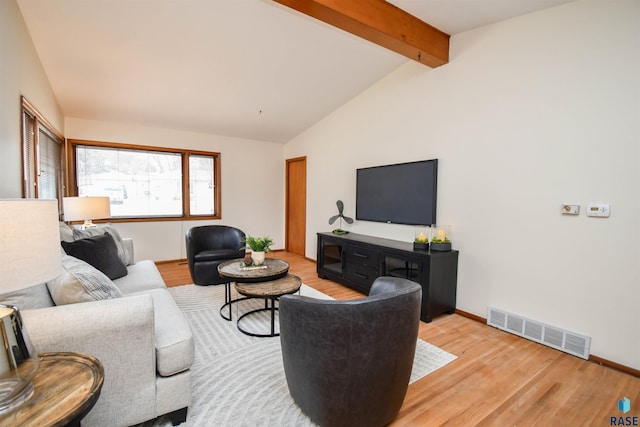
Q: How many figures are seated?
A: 0